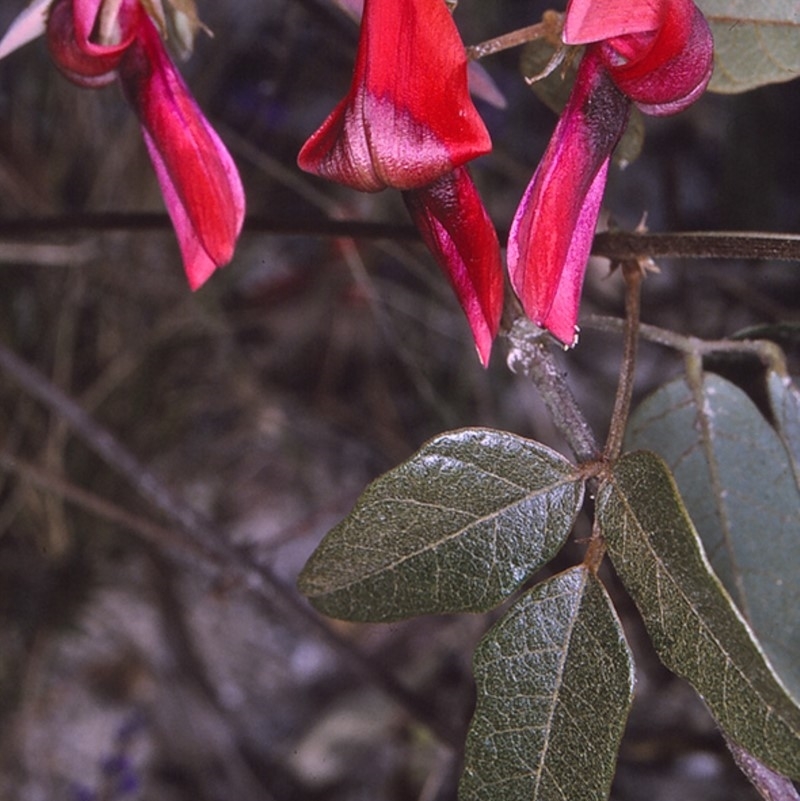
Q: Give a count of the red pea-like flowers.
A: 3